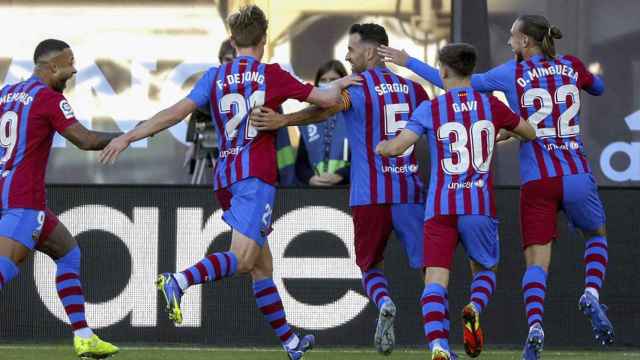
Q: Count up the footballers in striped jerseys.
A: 5